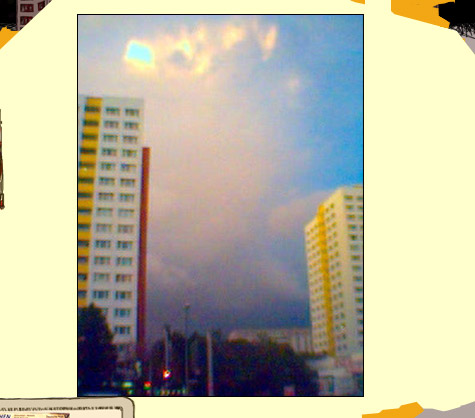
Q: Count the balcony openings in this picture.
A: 13